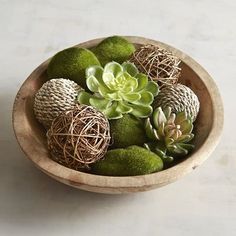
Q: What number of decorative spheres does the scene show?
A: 4